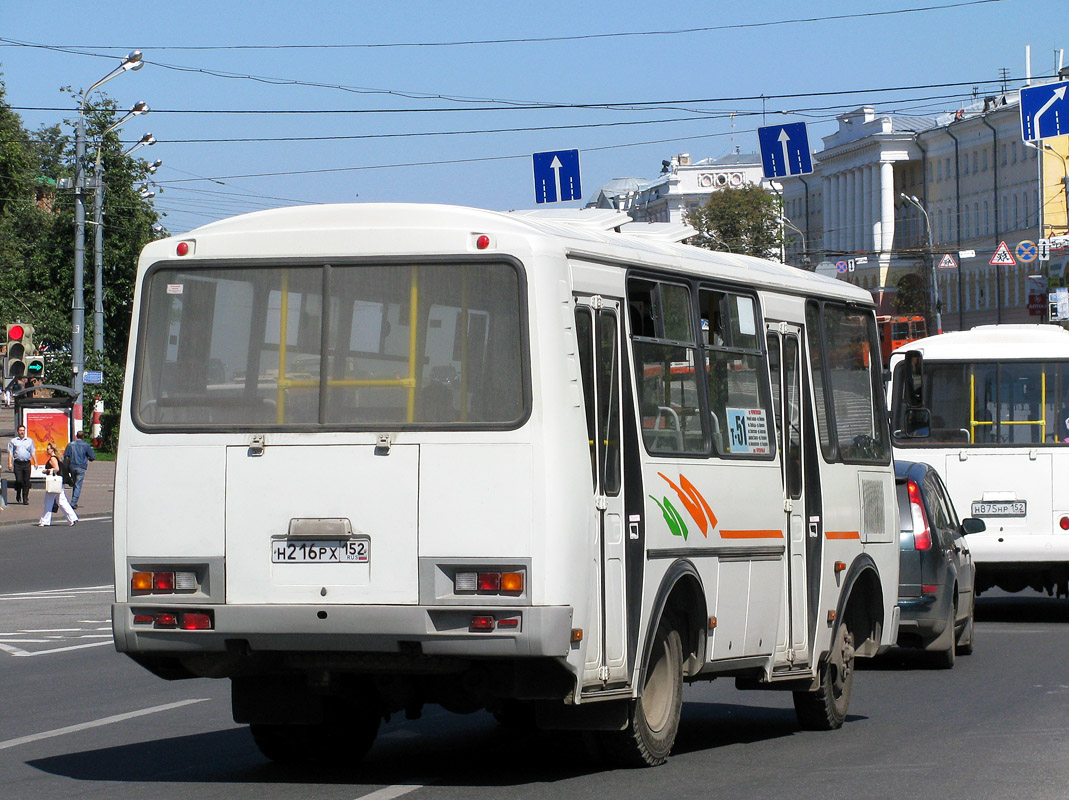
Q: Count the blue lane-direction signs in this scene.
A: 3